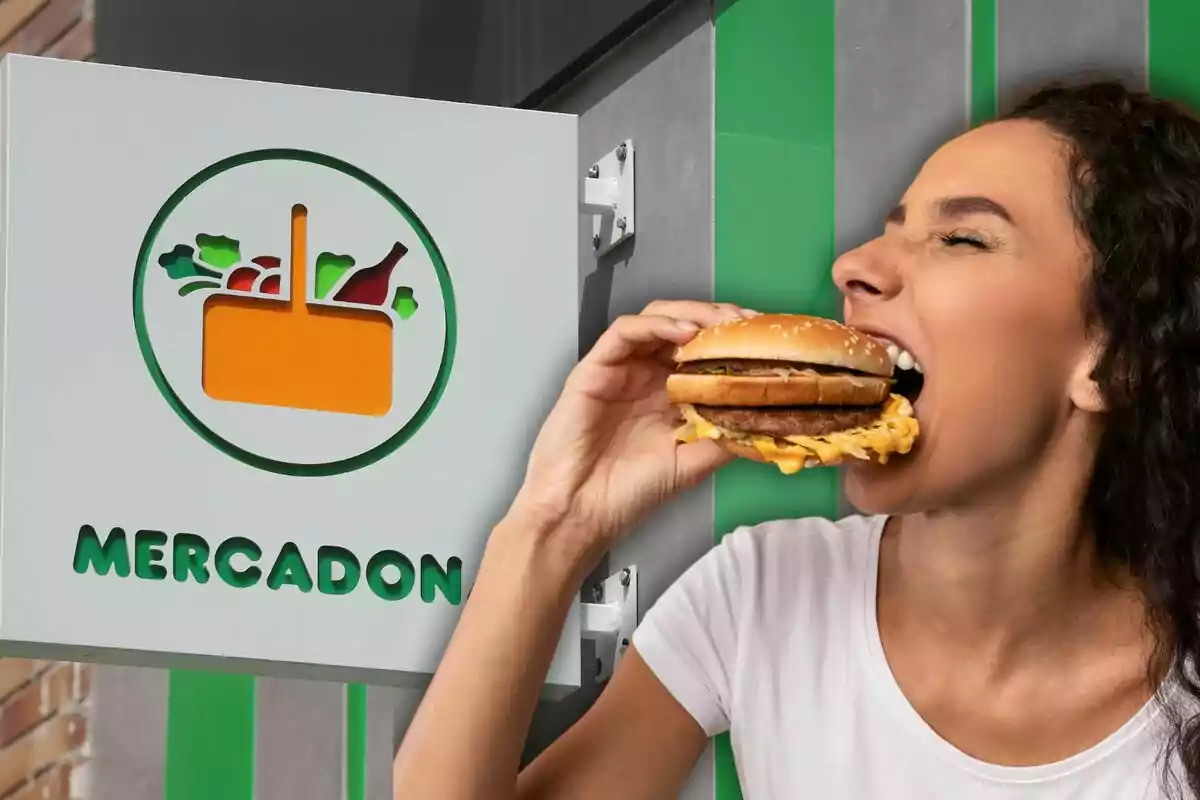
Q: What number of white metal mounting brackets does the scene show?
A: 2